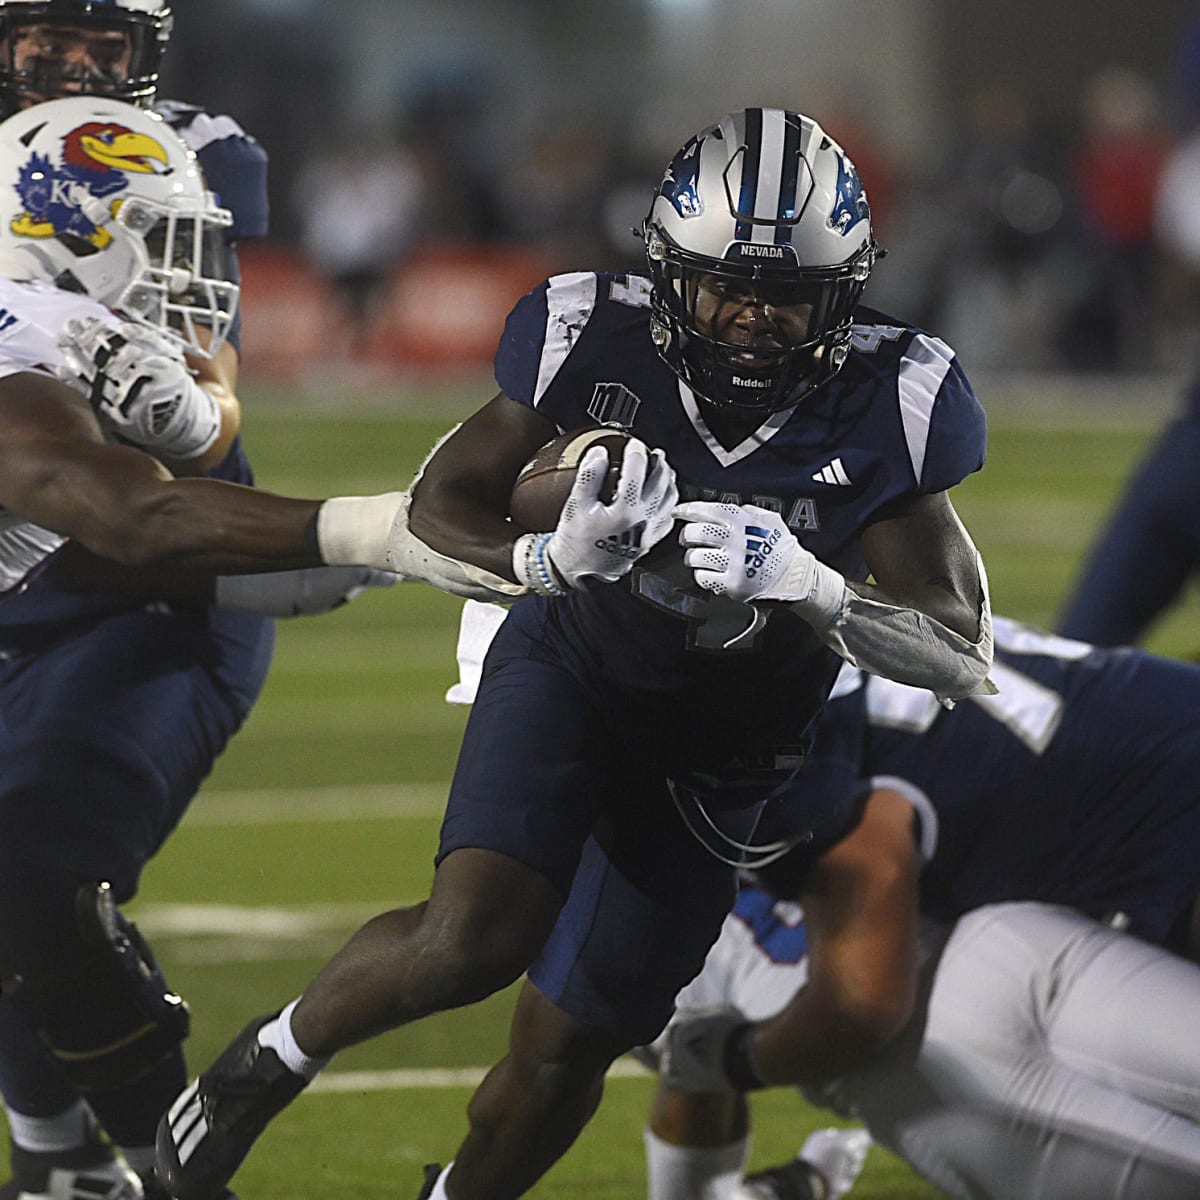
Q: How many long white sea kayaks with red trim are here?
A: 0